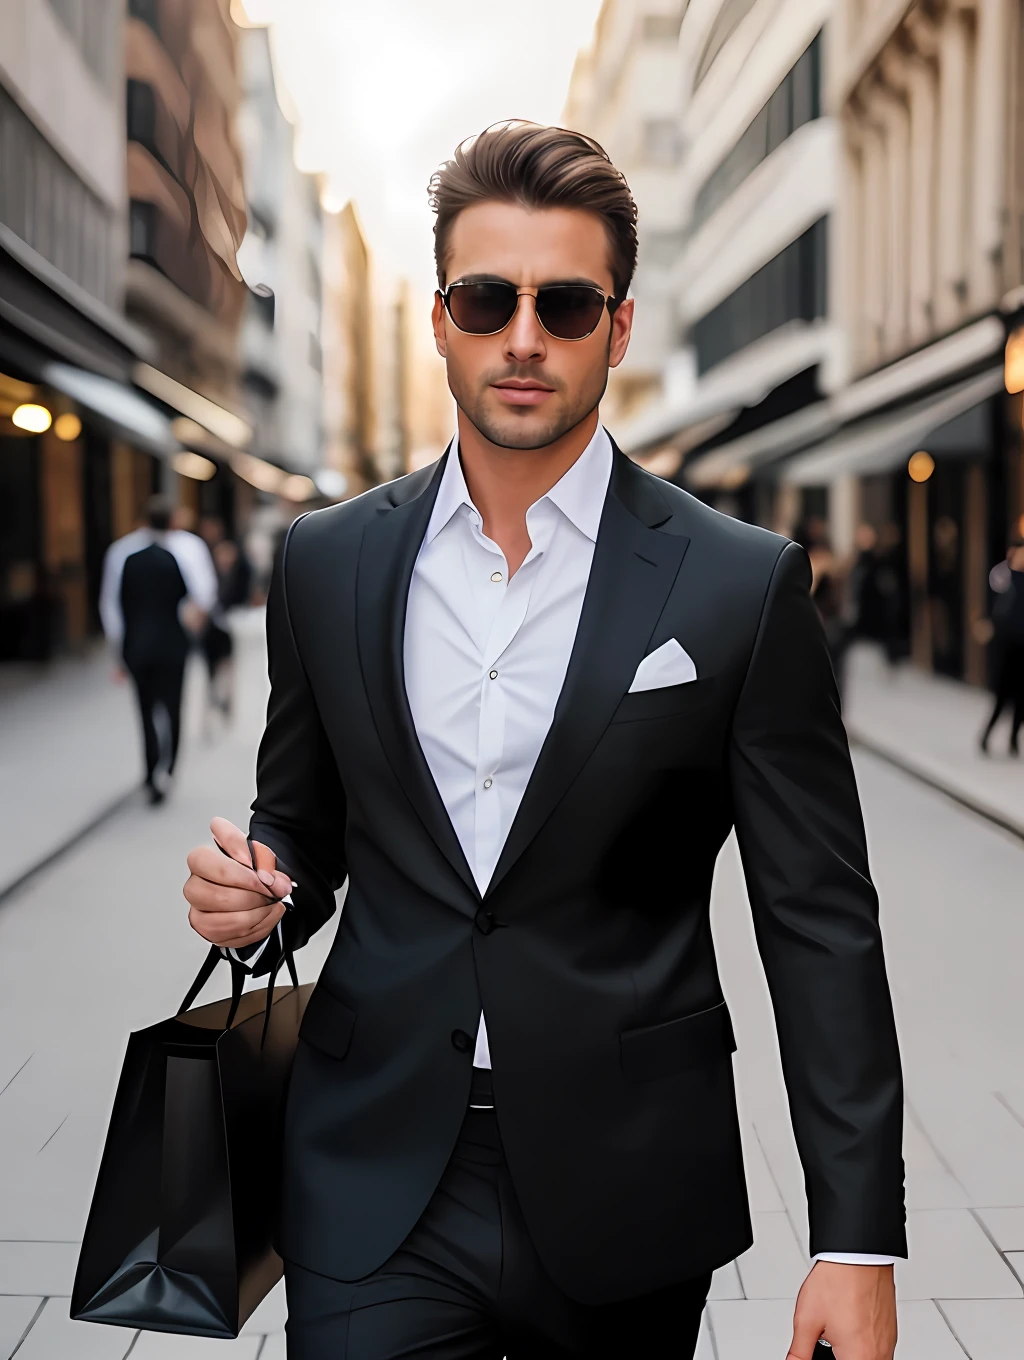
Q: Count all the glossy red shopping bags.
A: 0